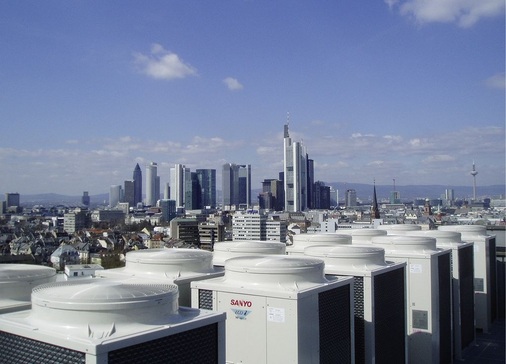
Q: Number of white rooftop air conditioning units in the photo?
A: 12